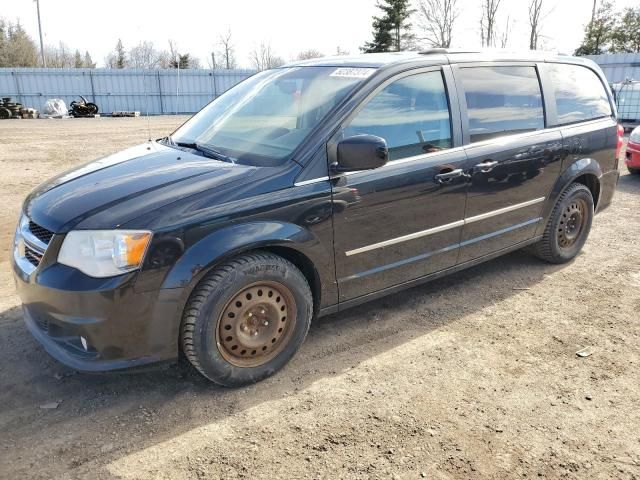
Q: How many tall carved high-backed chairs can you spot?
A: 0